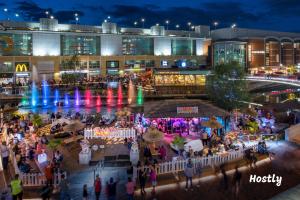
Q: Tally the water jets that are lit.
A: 12